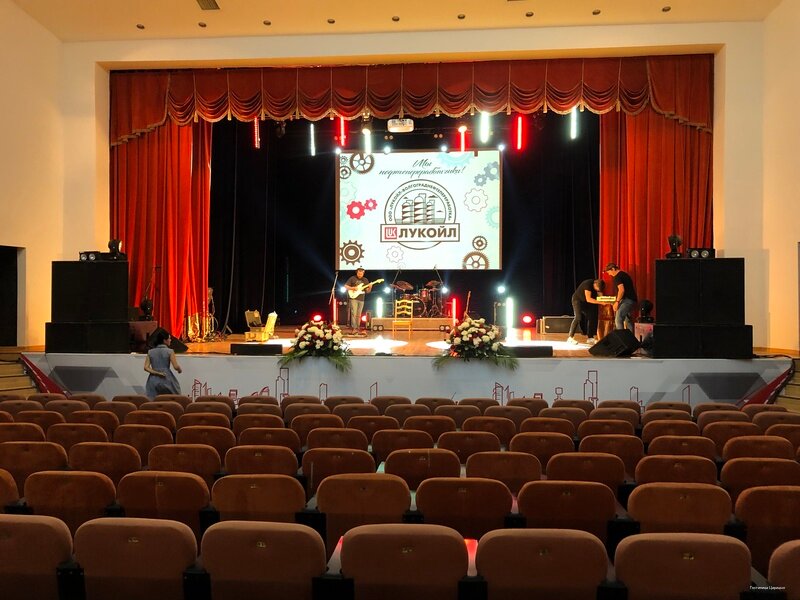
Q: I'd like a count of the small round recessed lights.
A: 9